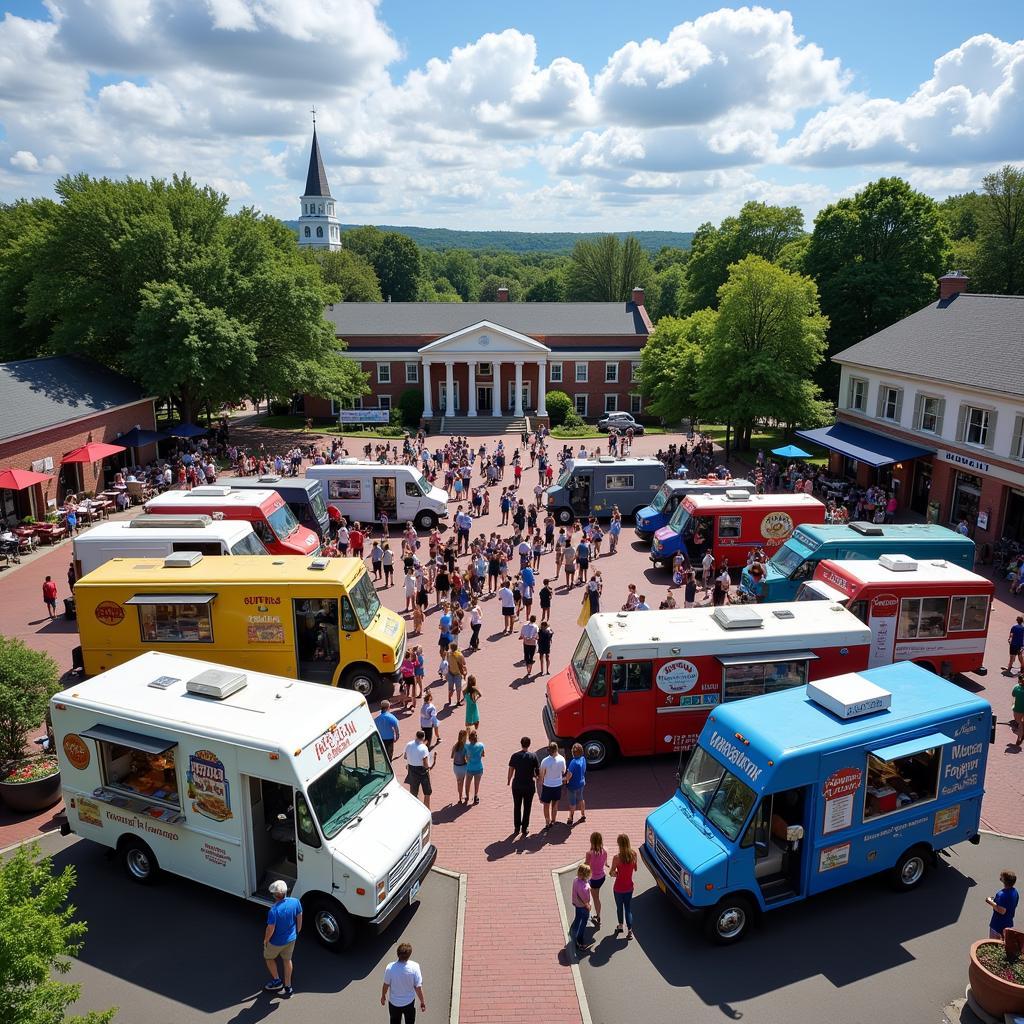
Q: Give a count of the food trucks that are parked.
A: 13